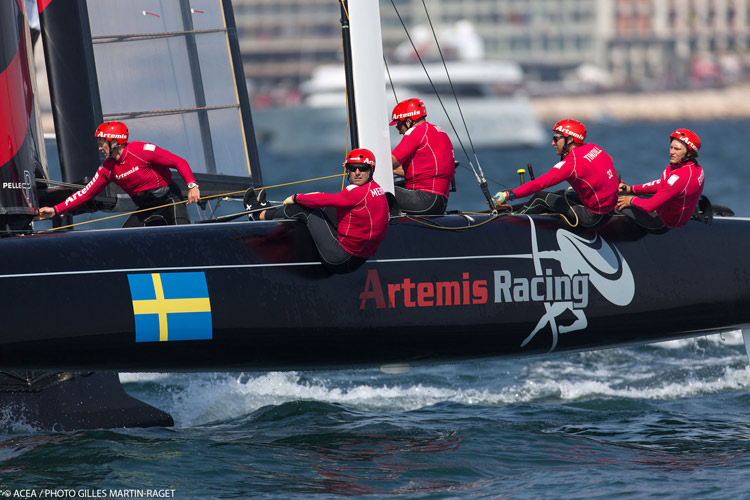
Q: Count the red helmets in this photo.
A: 5